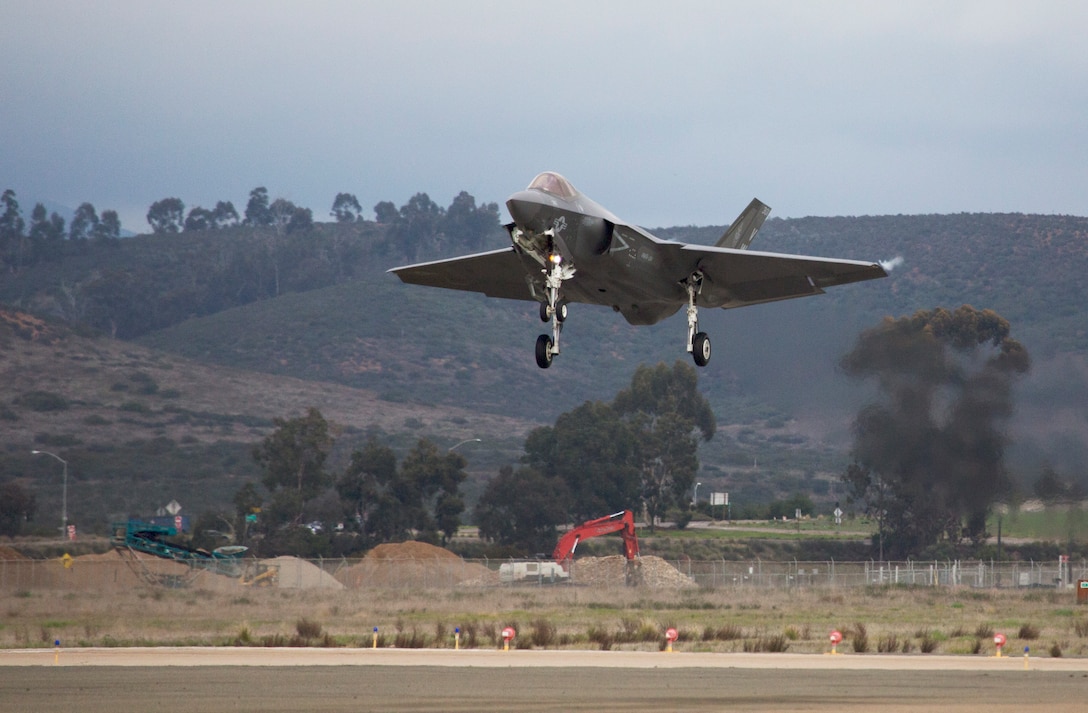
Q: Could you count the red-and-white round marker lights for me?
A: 4